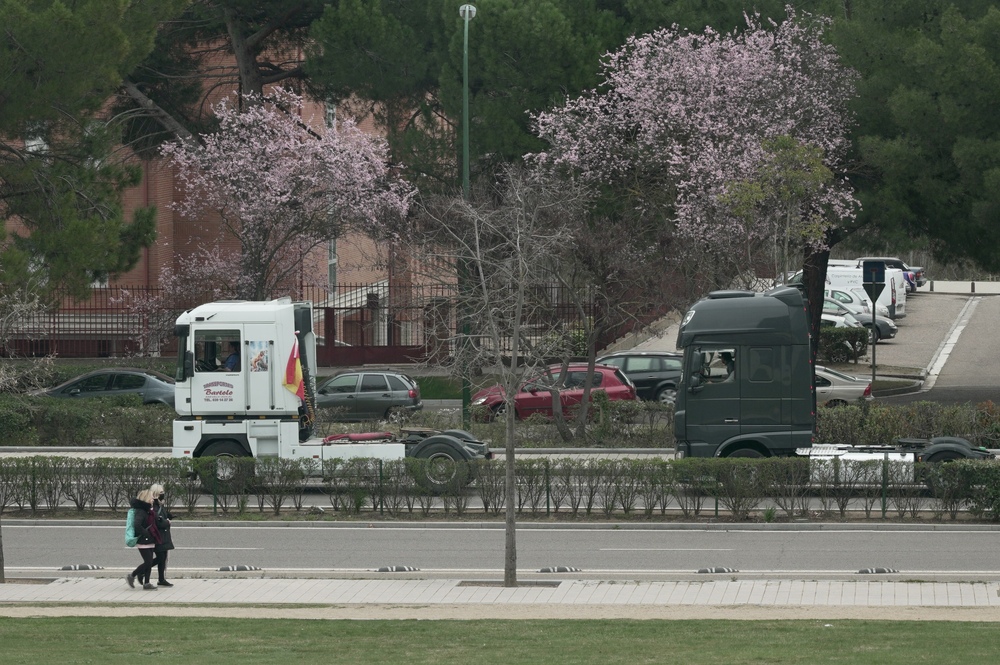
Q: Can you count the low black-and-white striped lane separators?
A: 6